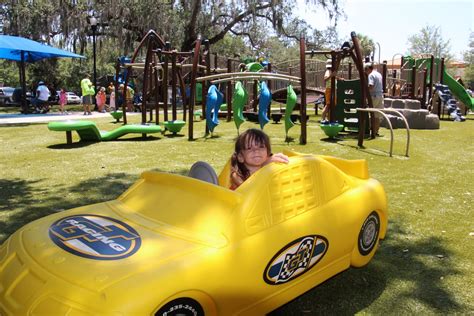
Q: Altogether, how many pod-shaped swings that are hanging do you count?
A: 4